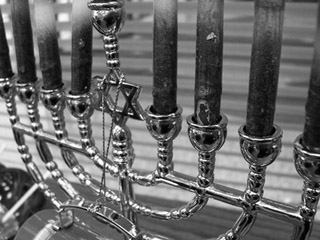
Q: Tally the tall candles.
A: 8